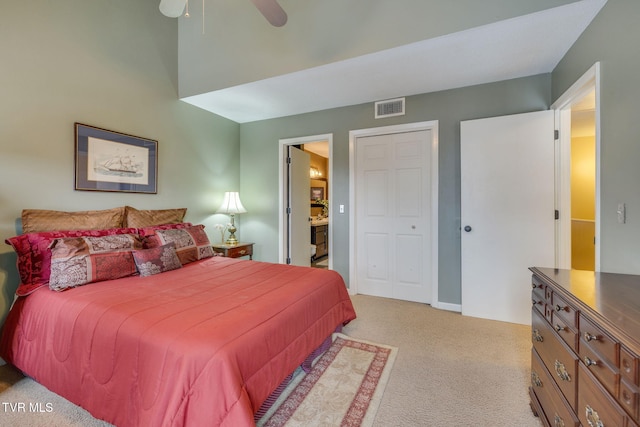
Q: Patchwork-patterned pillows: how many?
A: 2